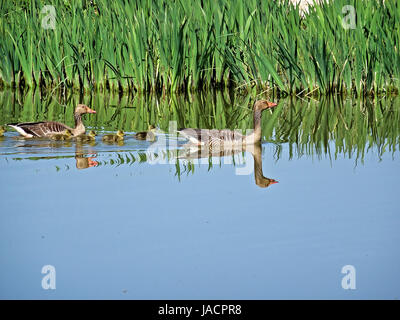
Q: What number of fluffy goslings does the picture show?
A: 5